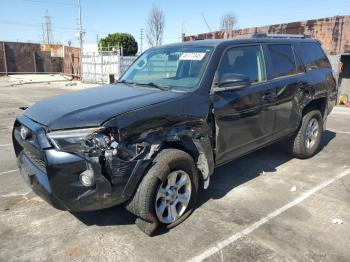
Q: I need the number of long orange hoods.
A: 0